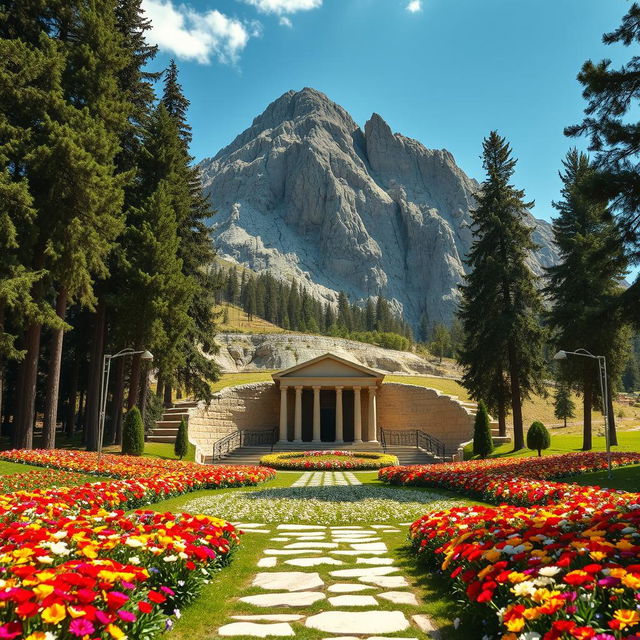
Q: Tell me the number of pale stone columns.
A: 6